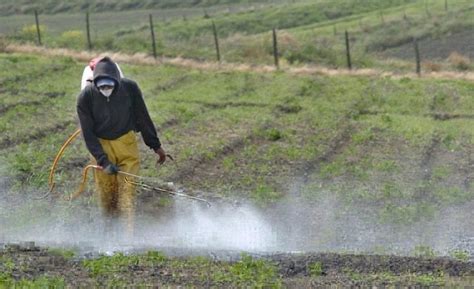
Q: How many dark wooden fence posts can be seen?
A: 7